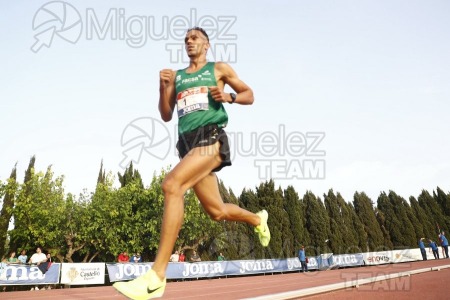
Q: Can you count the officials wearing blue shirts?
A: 4